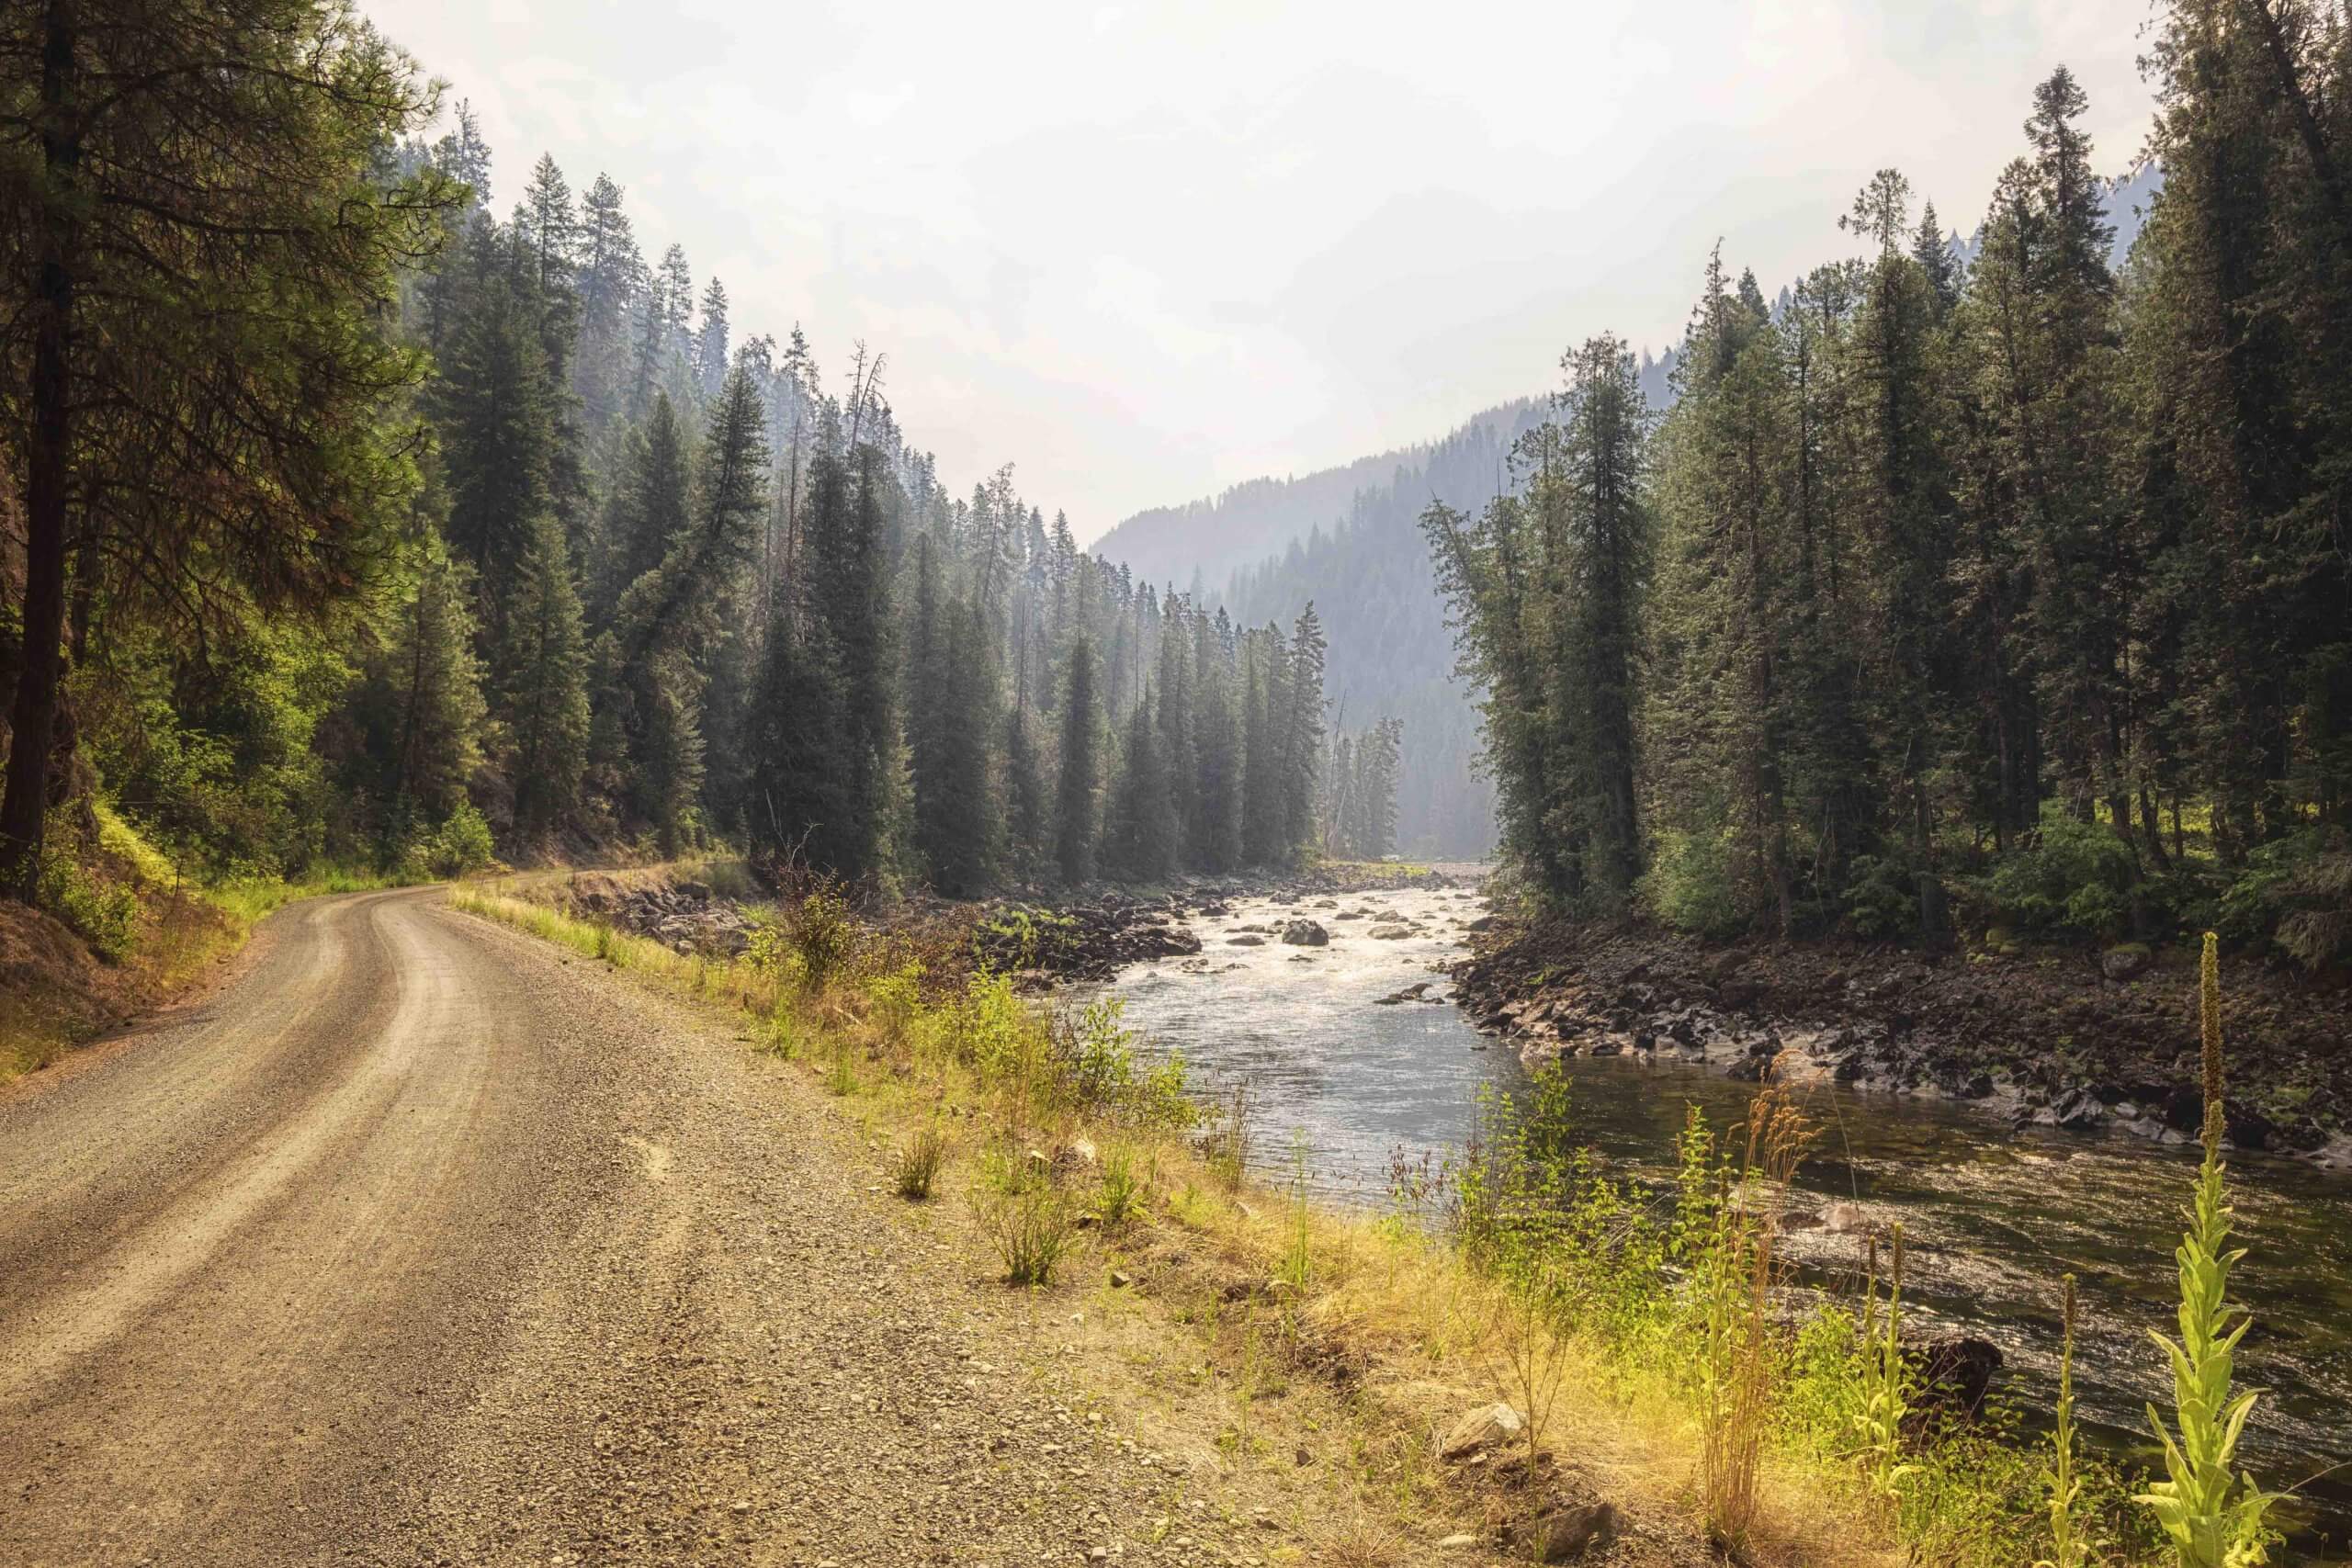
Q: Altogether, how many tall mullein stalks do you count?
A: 4